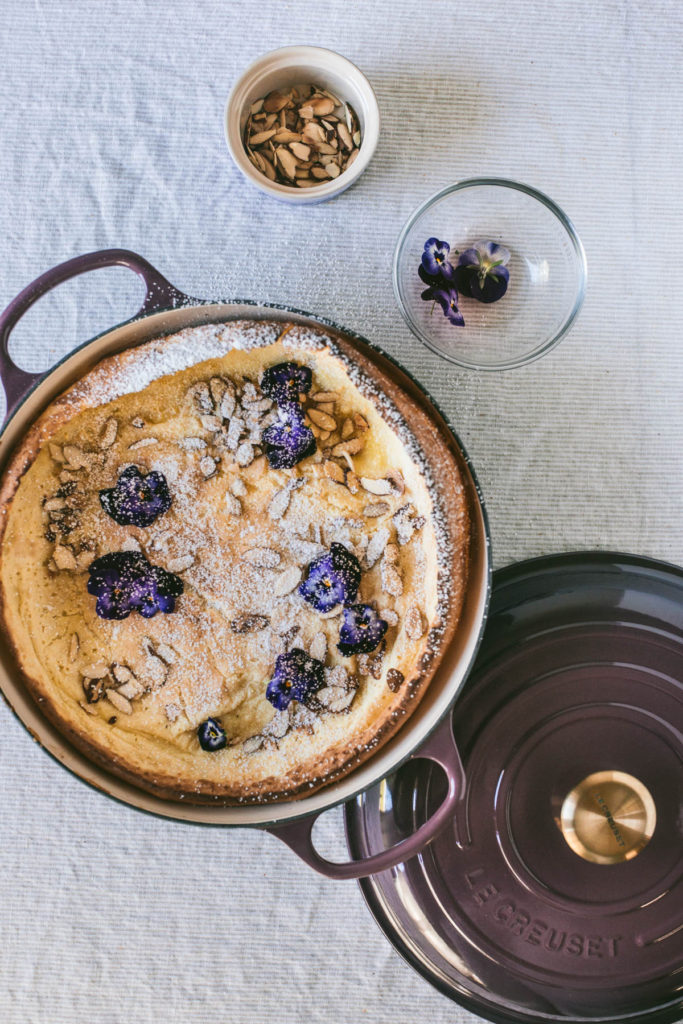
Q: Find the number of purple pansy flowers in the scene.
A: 12